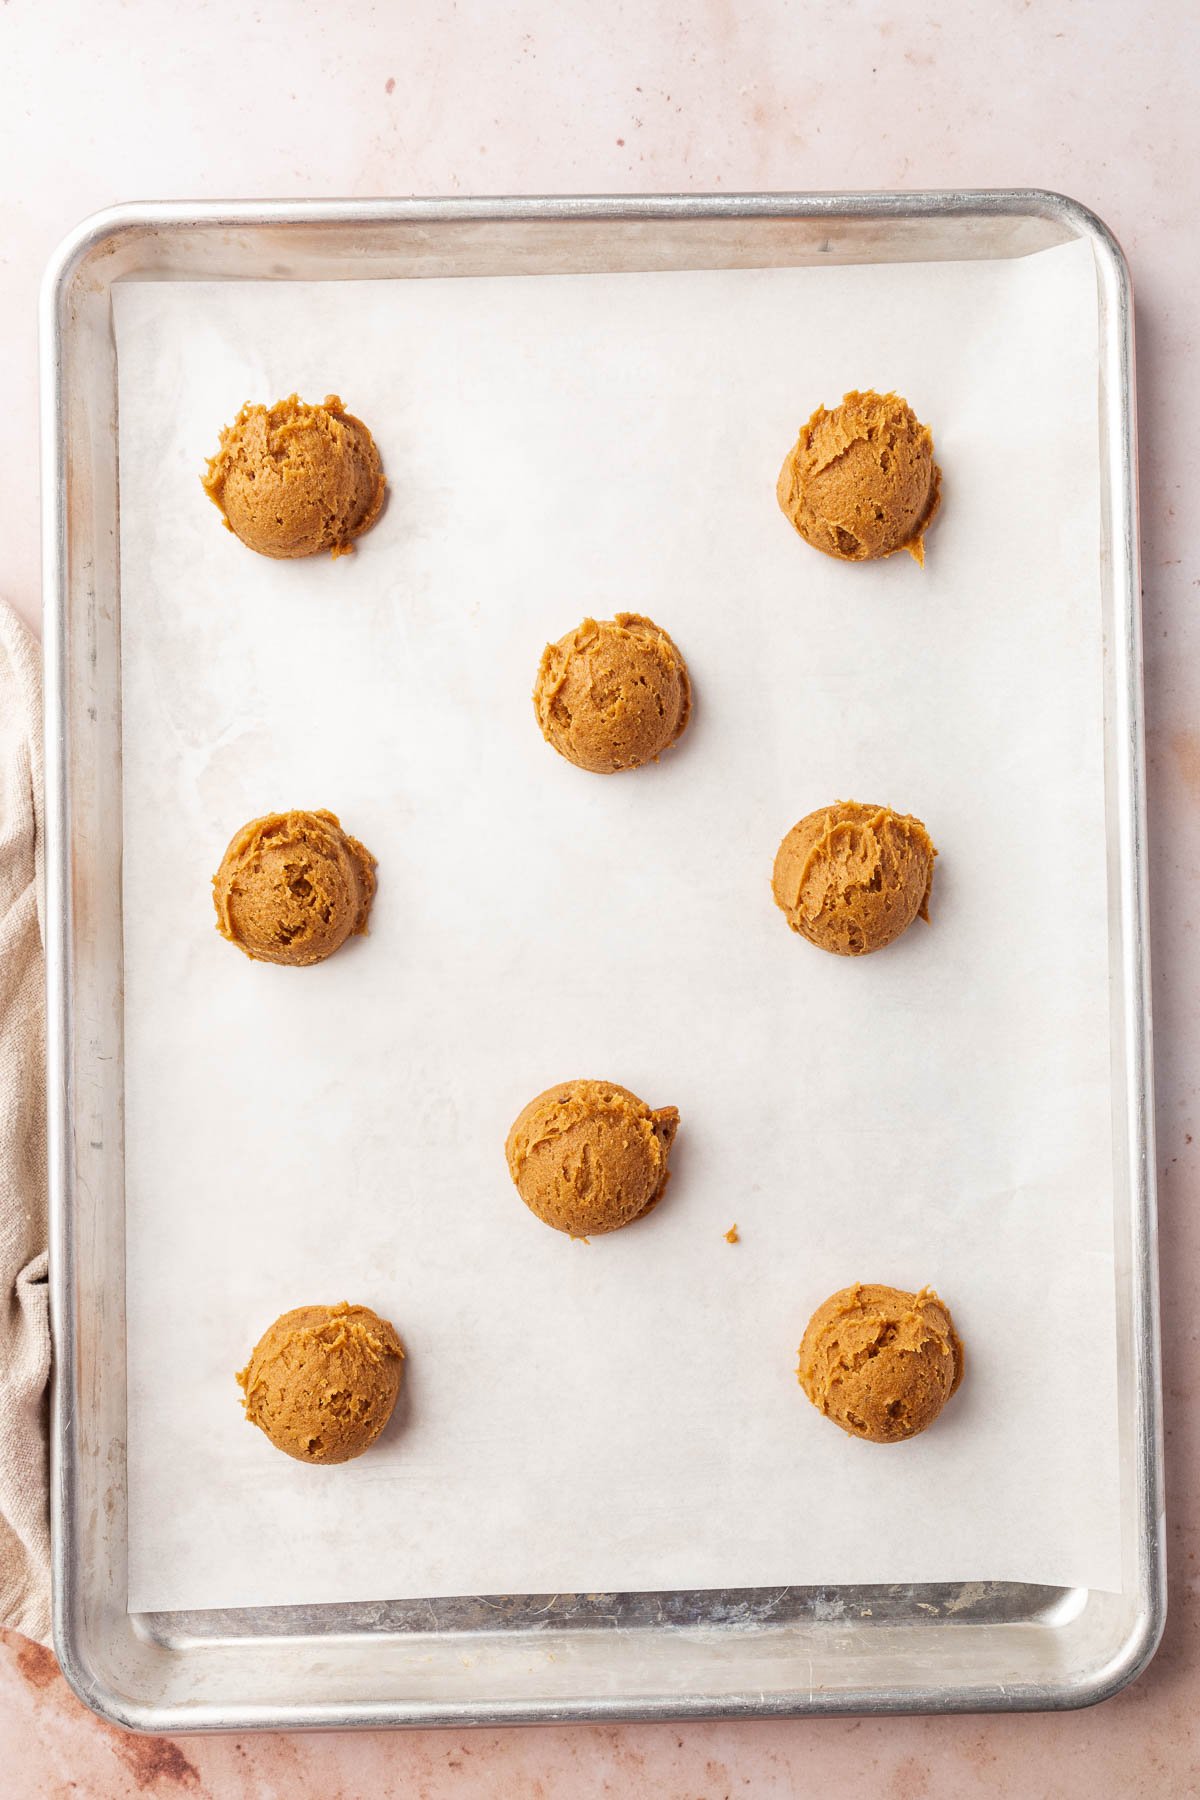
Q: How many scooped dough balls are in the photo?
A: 8